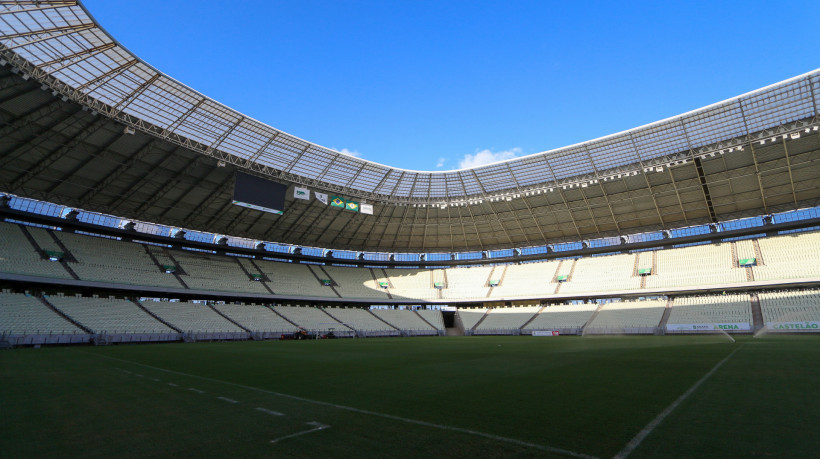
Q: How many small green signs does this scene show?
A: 10